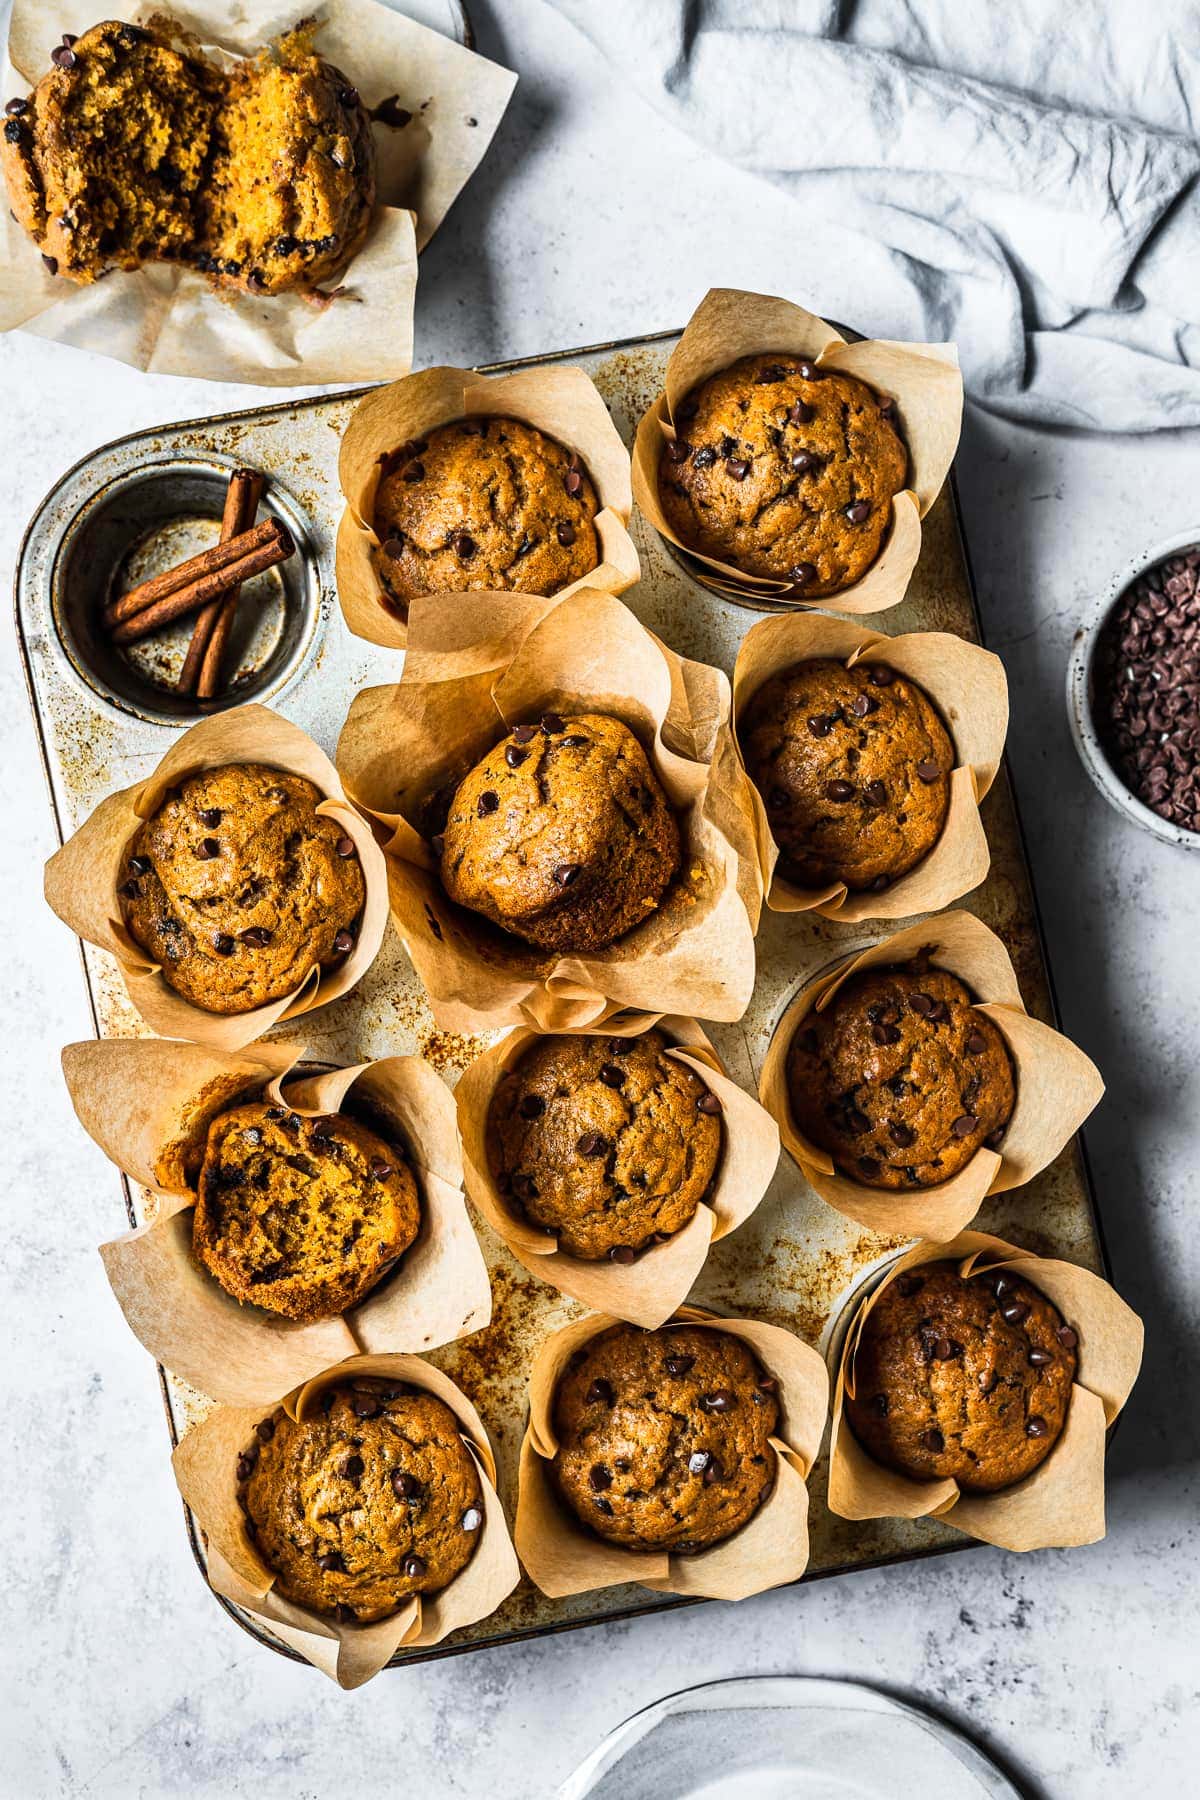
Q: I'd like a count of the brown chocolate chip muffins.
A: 12